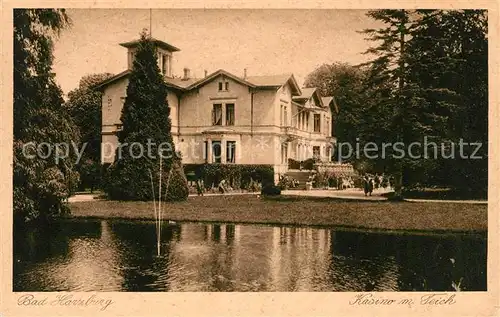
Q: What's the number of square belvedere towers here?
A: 1